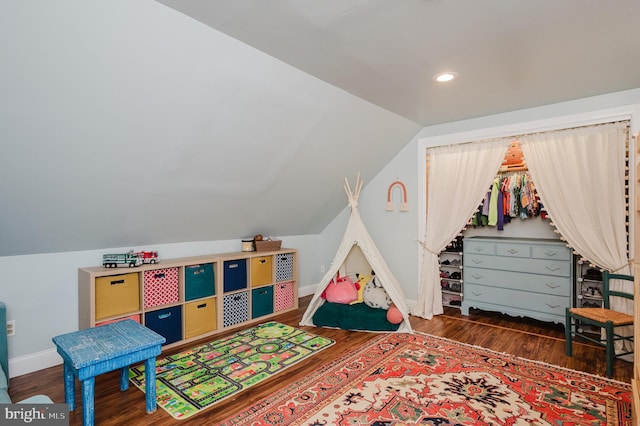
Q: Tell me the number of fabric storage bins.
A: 12